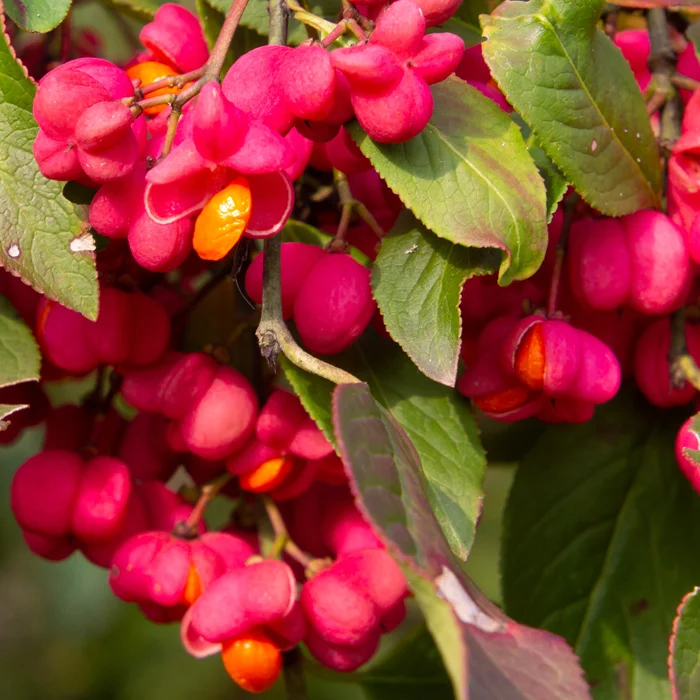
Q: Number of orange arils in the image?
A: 7